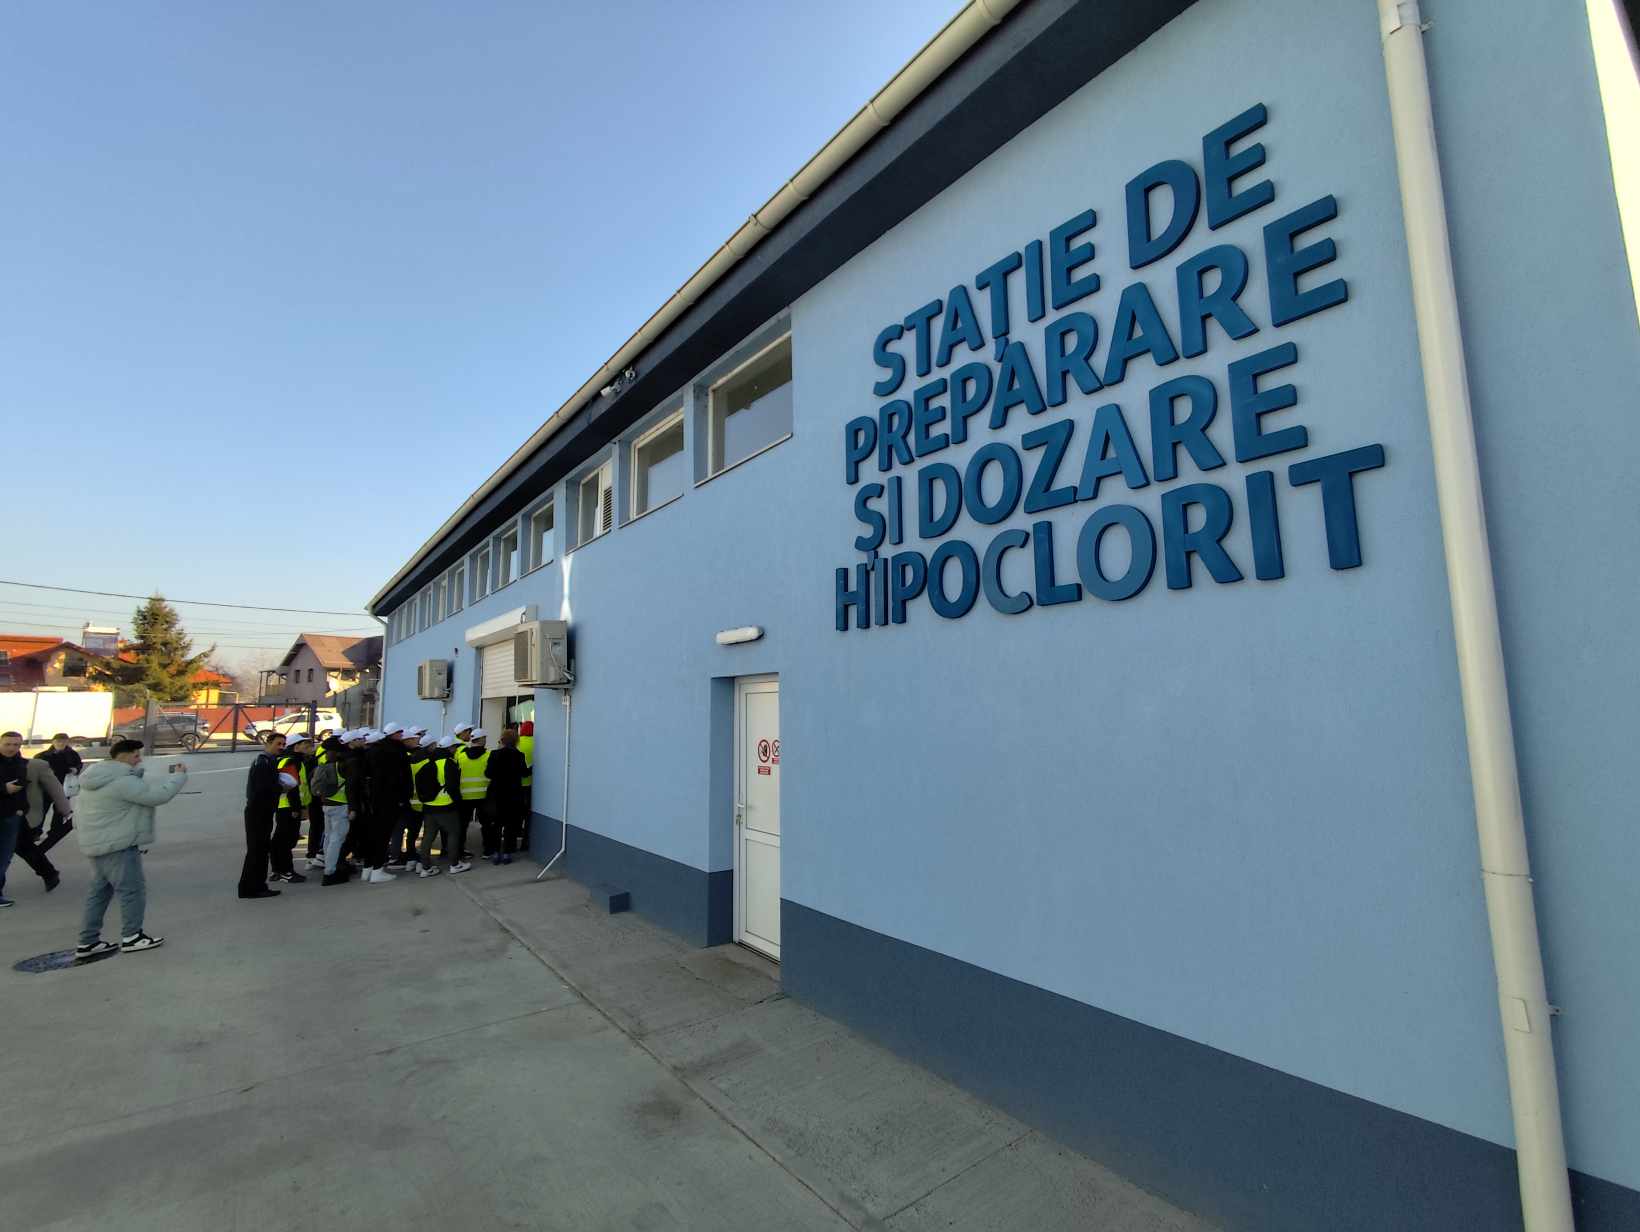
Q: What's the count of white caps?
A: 12